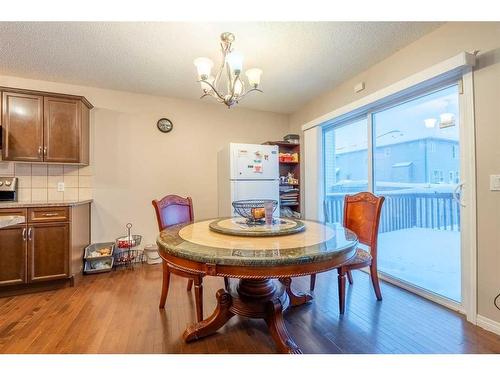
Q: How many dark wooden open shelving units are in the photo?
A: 1